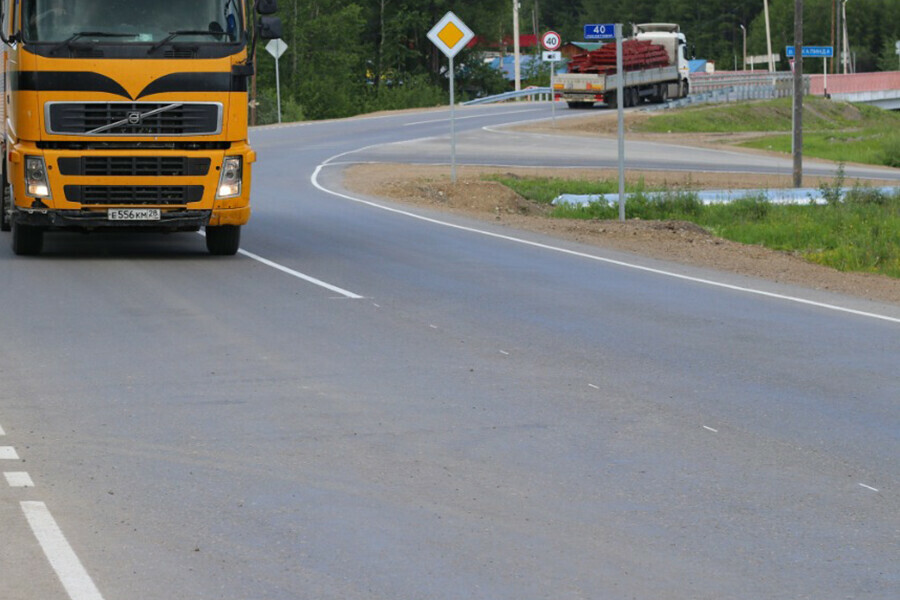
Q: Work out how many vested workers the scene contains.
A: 0